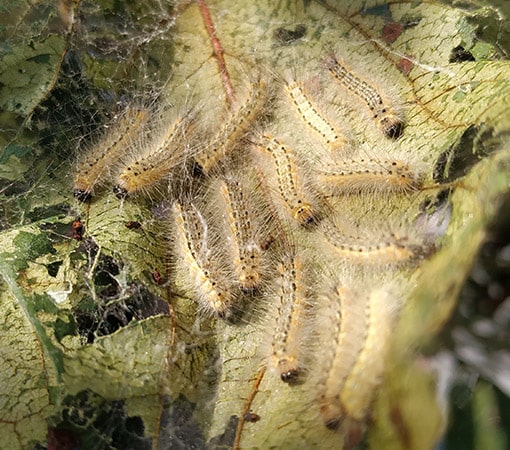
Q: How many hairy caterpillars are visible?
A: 13